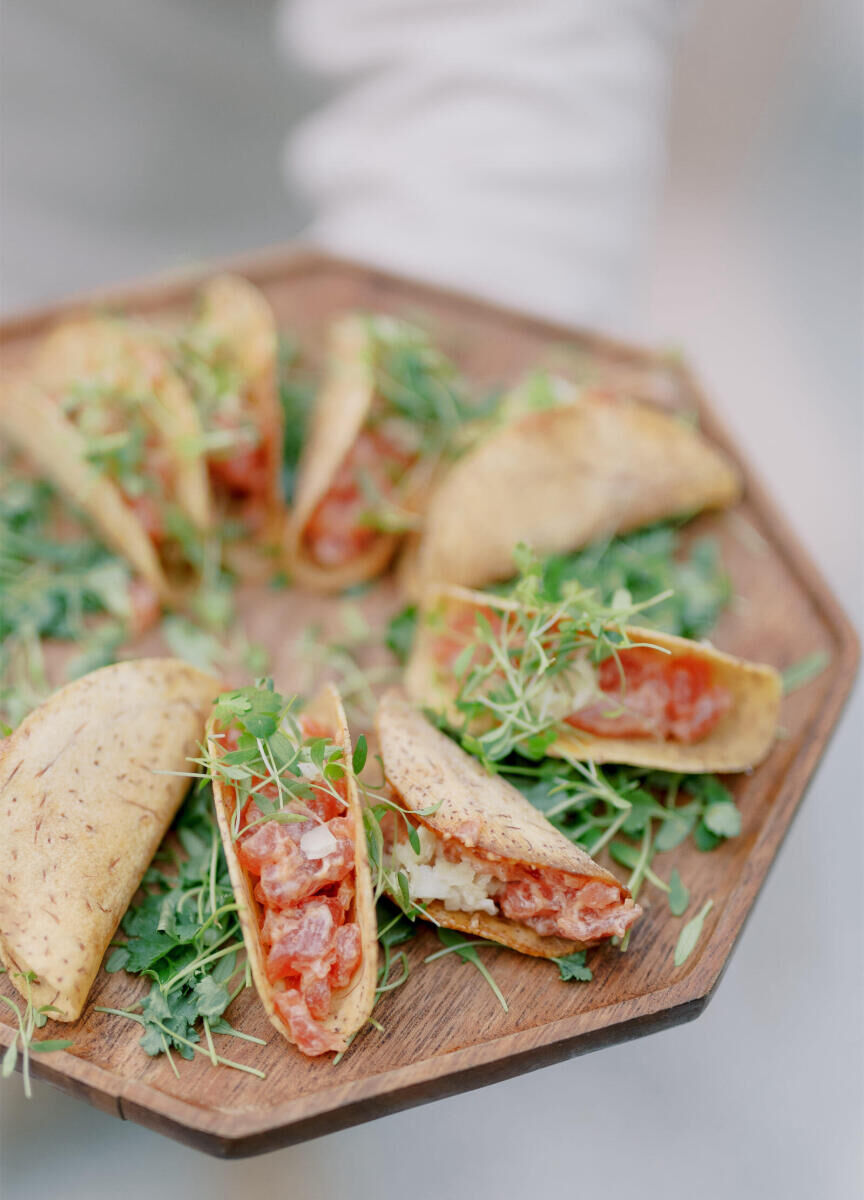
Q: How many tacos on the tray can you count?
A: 8